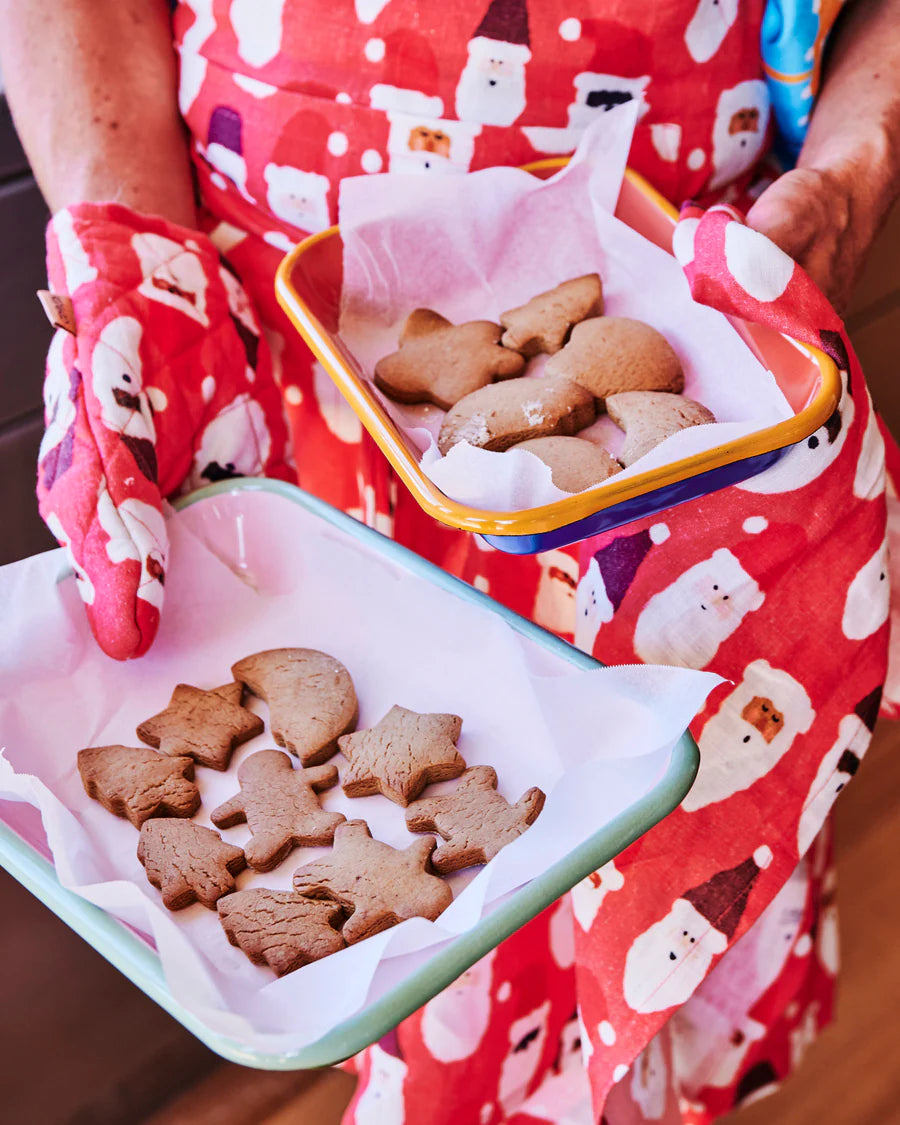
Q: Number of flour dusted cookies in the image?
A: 1